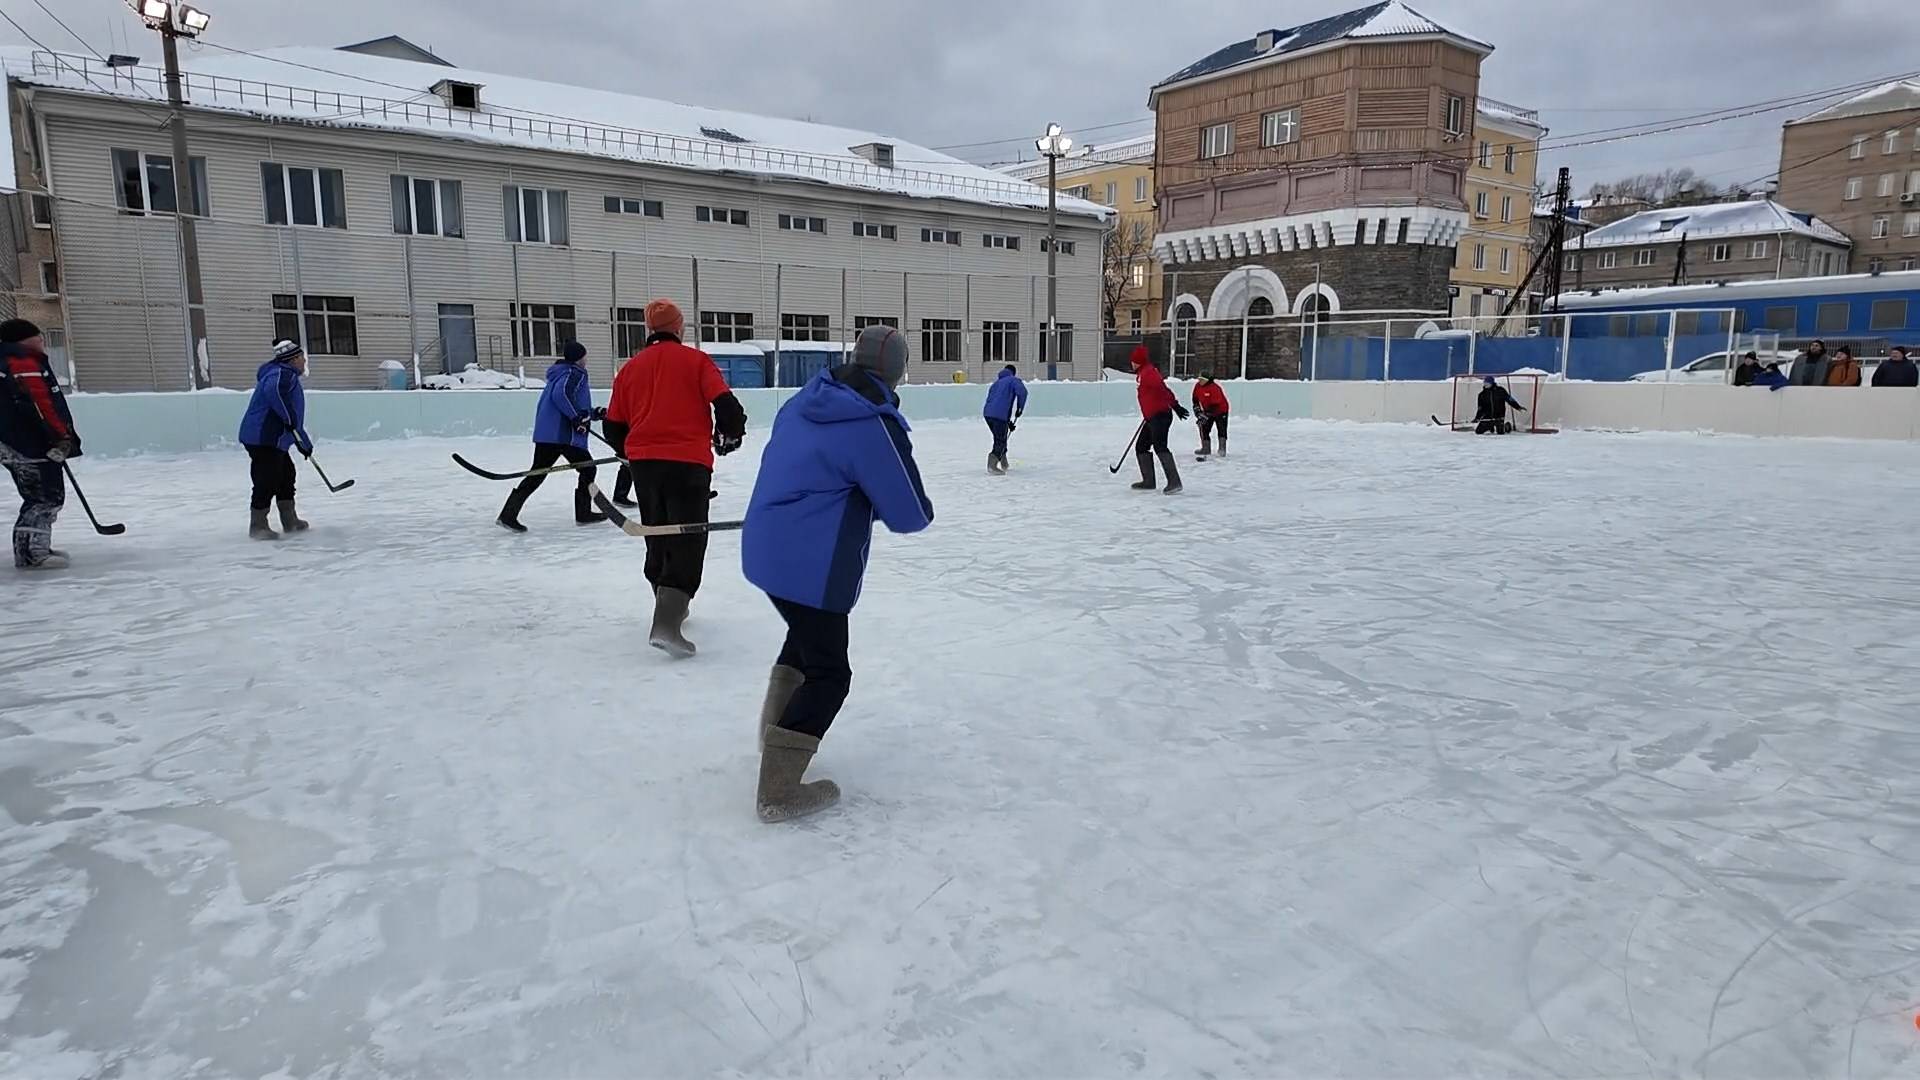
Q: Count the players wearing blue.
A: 4